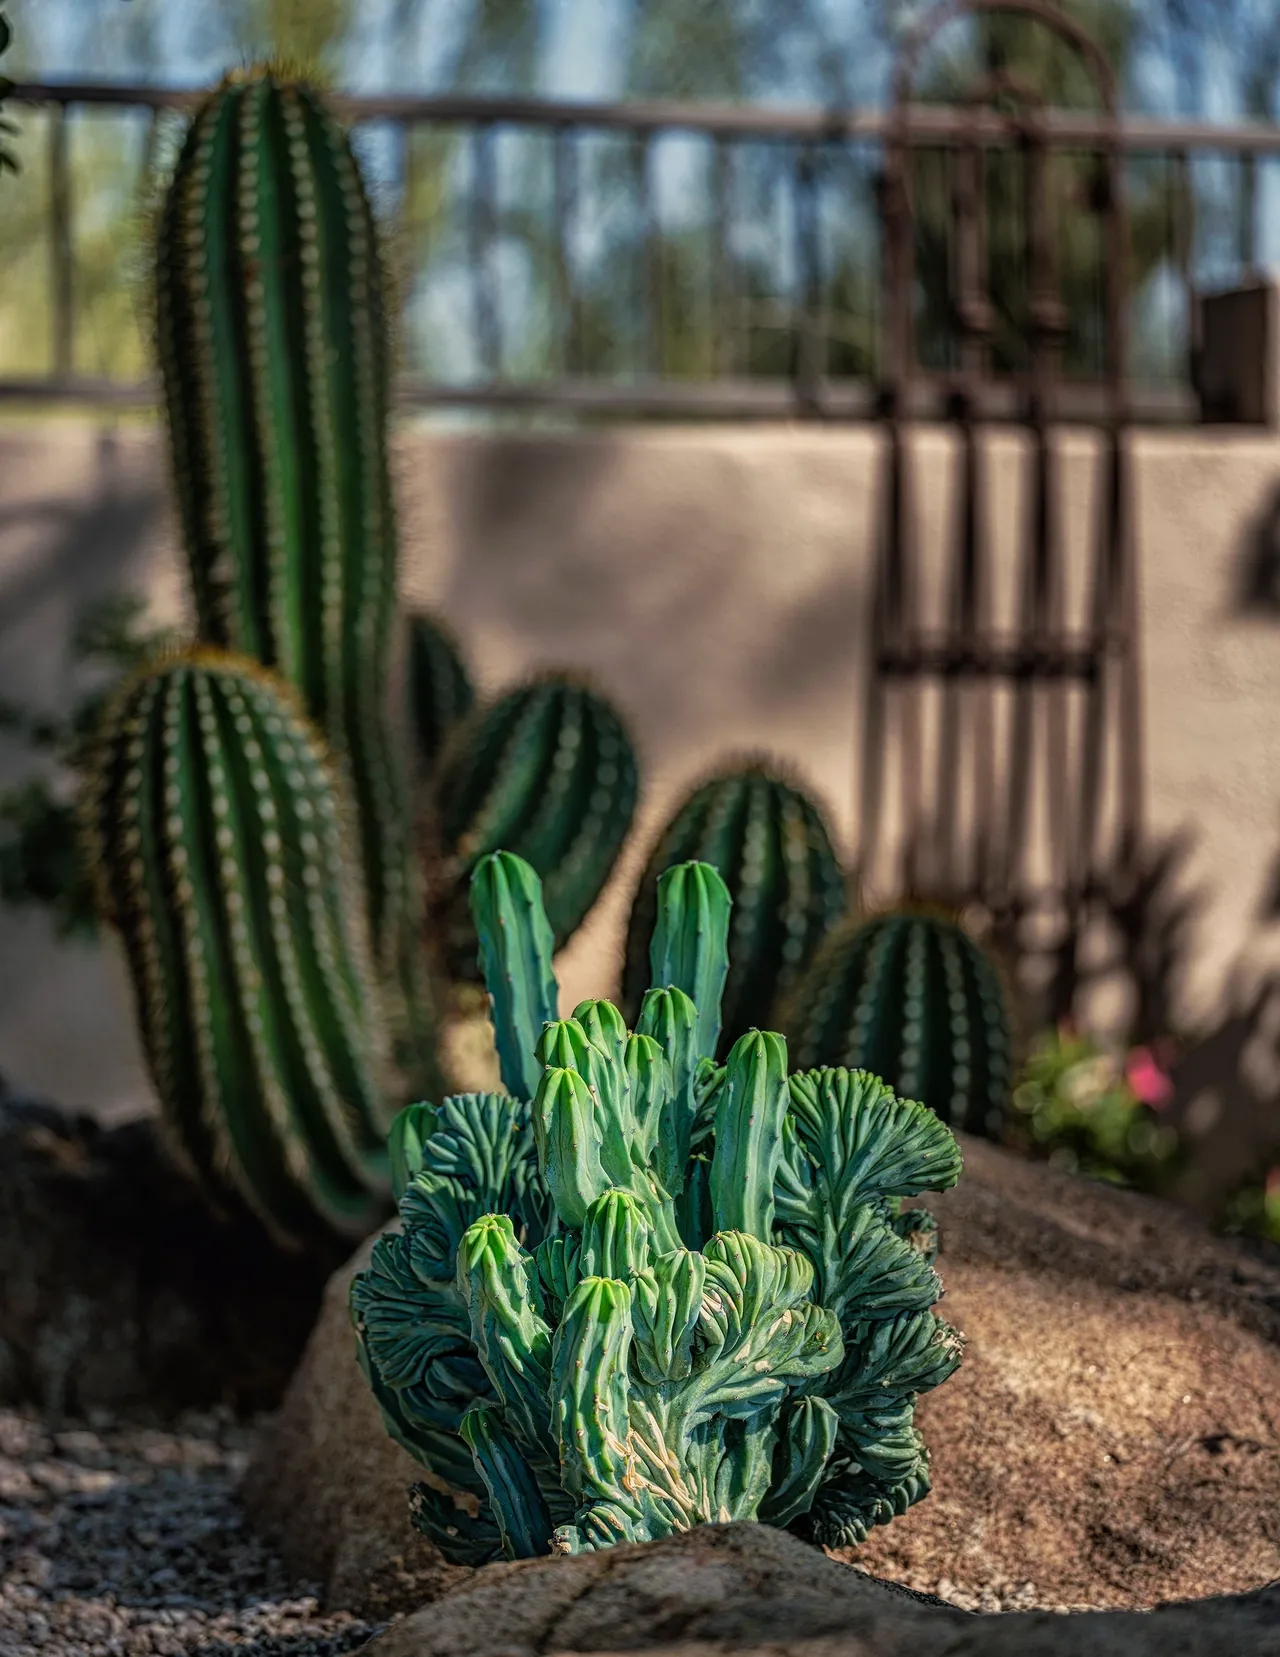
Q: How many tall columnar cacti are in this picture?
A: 1